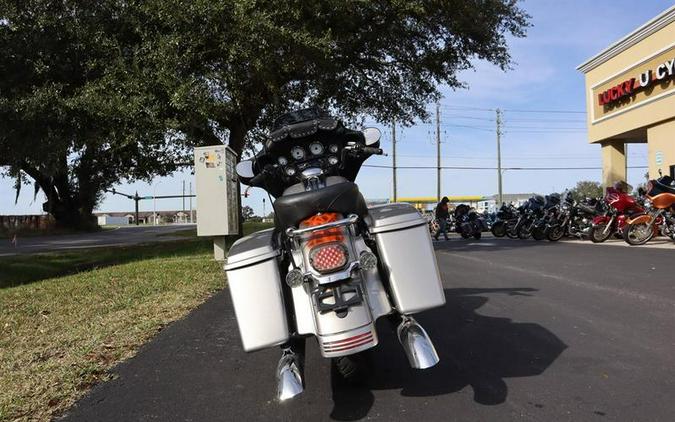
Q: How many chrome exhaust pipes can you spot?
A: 2